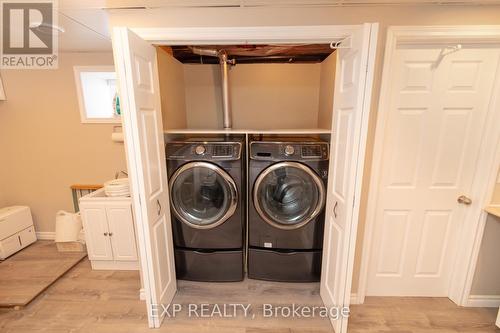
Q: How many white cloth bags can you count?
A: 1